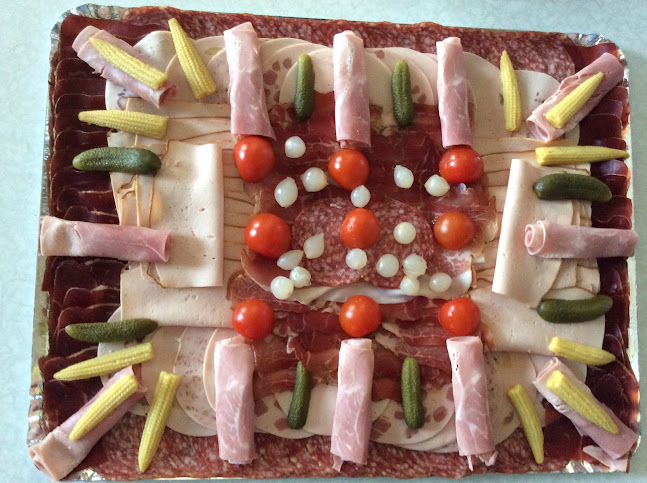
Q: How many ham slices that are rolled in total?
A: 12